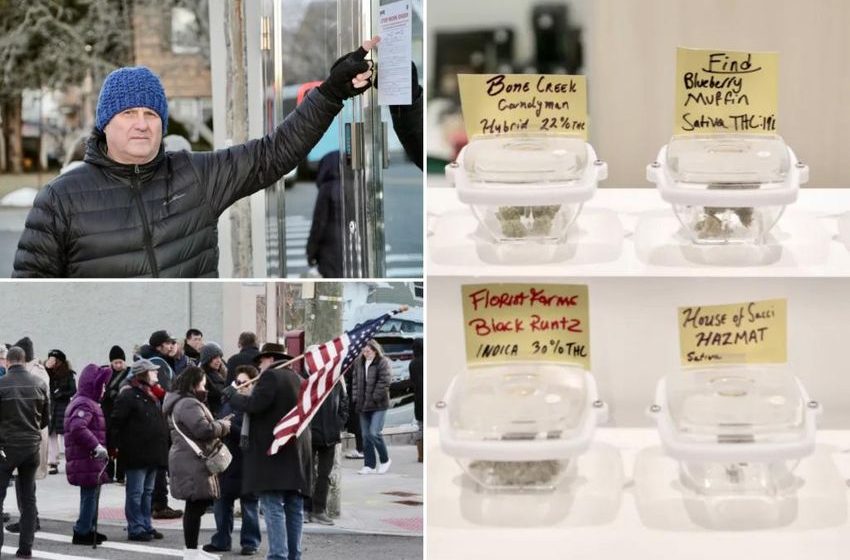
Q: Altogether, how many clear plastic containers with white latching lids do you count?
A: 4